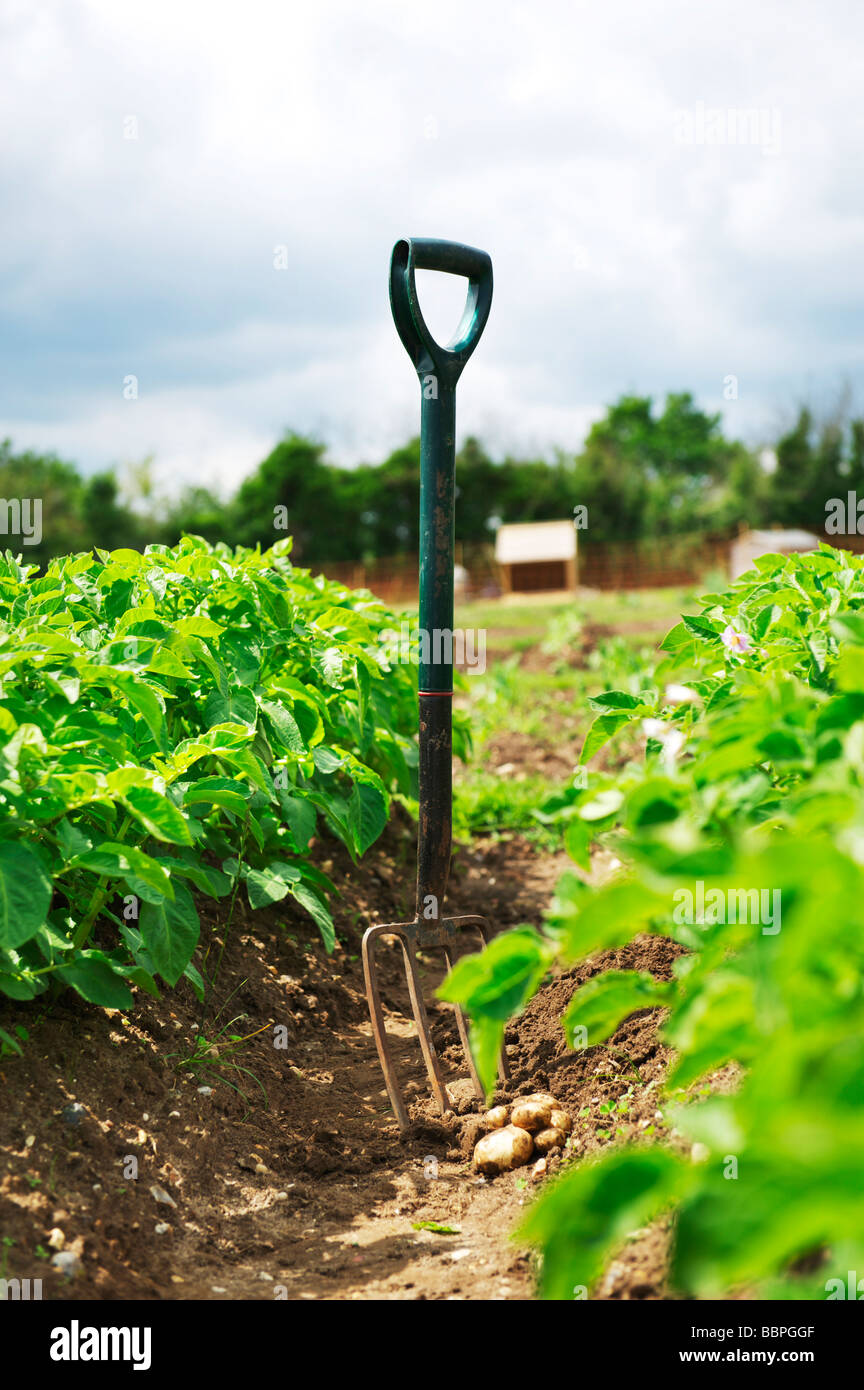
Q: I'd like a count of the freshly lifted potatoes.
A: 6